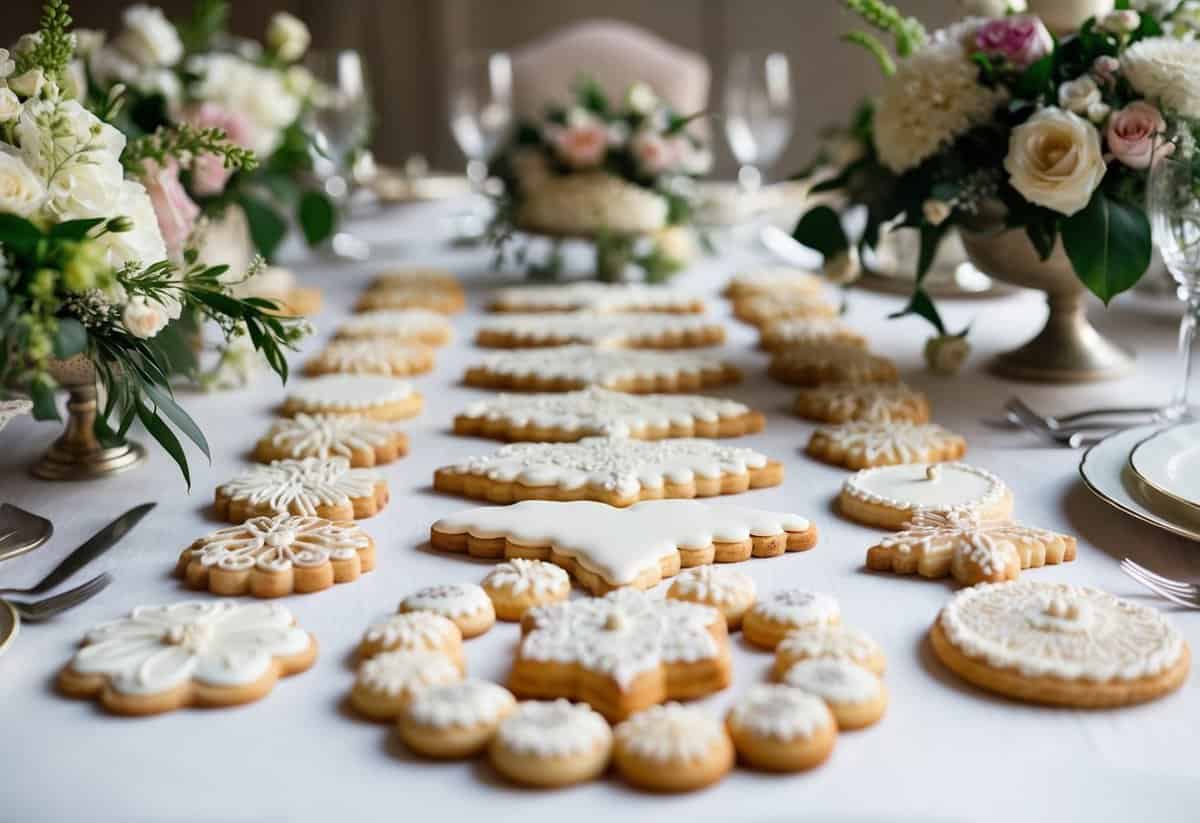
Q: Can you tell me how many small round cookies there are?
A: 12